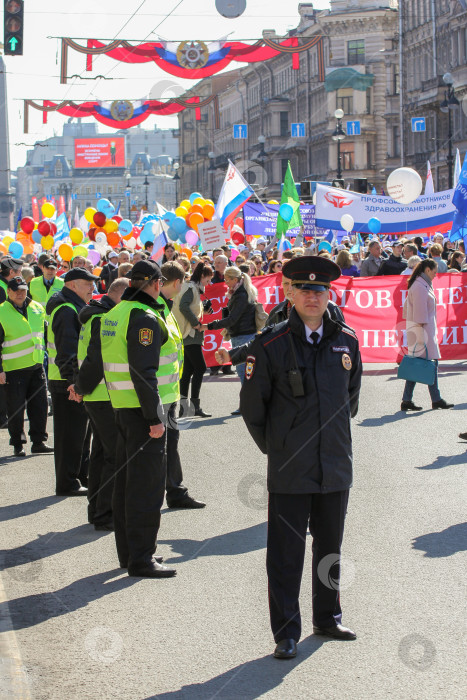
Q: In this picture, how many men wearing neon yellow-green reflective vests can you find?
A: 7